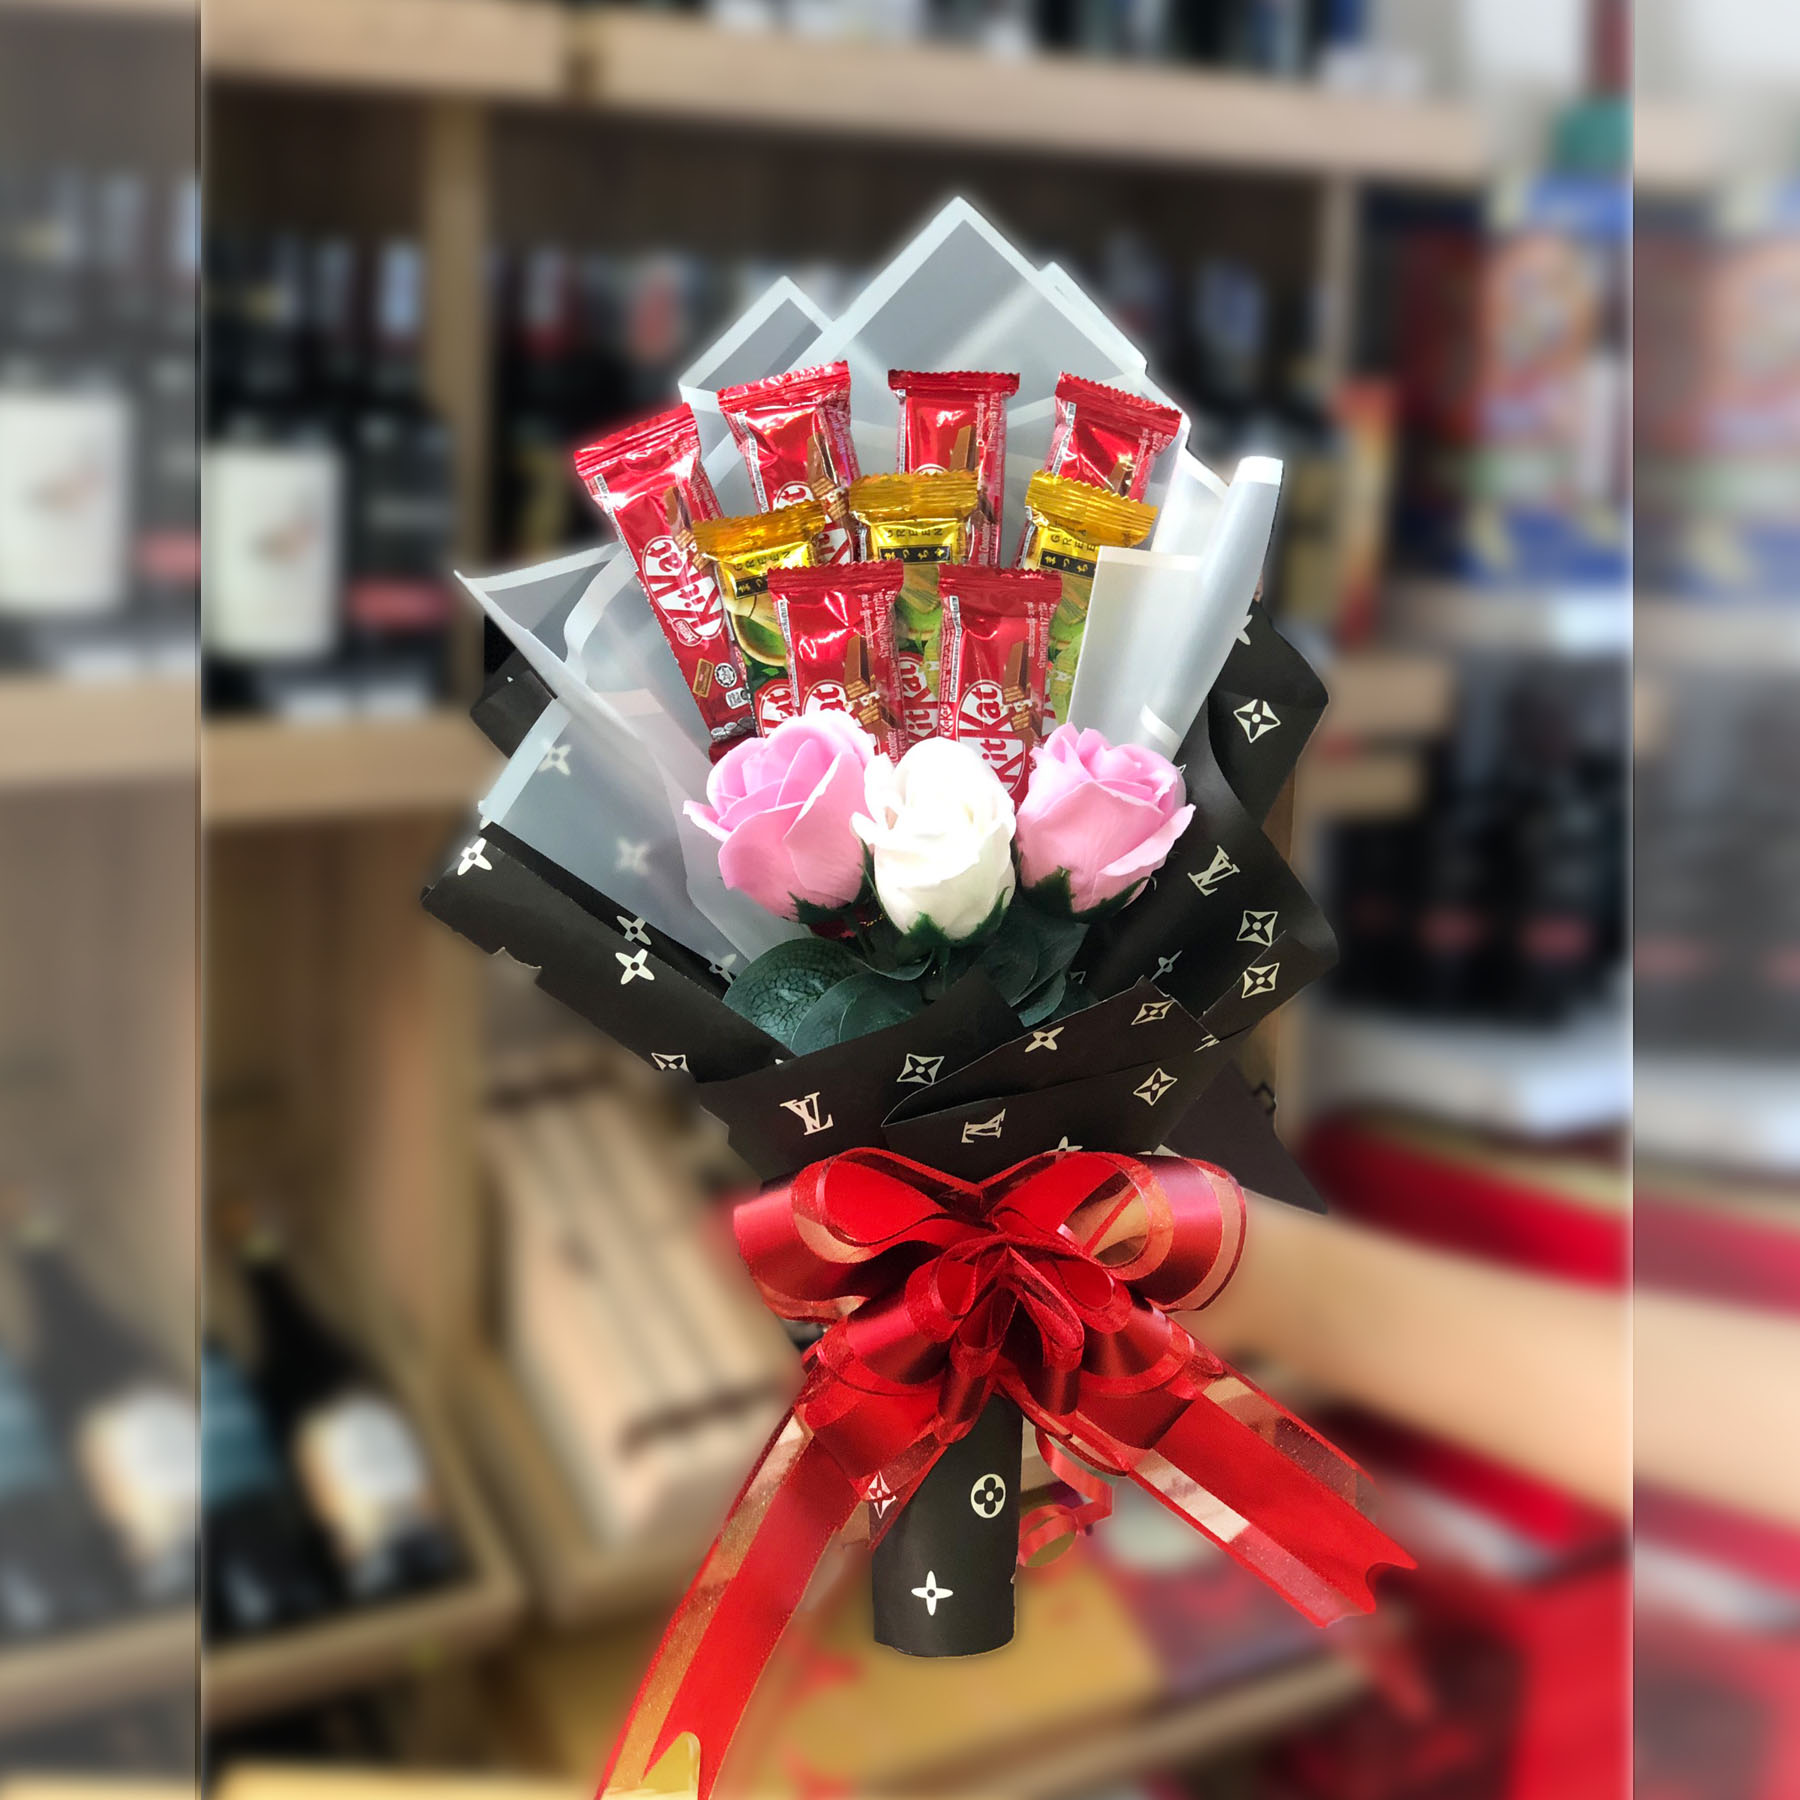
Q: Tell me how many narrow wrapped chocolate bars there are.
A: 9